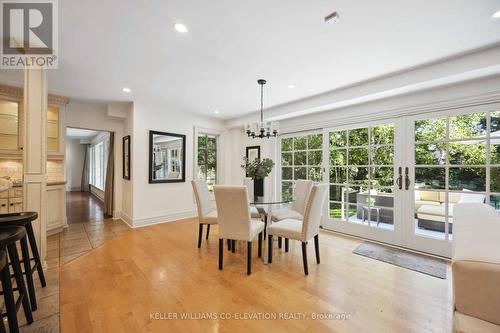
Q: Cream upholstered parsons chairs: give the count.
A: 5